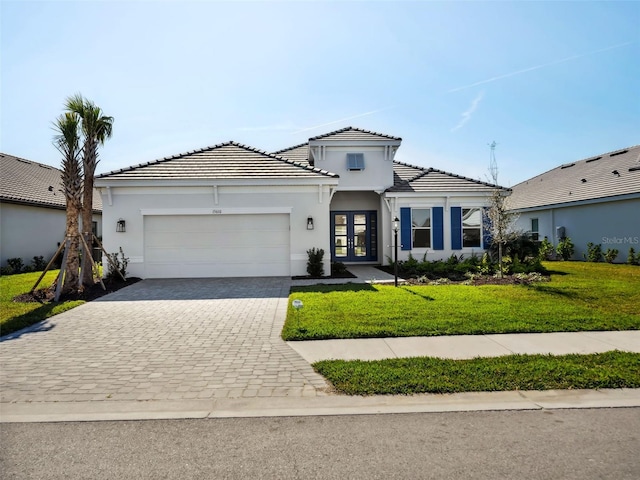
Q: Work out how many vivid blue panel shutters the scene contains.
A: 4